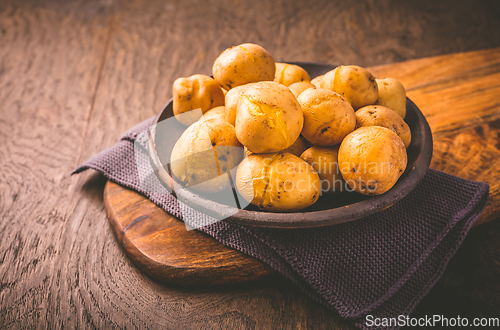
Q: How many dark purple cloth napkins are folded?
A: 1